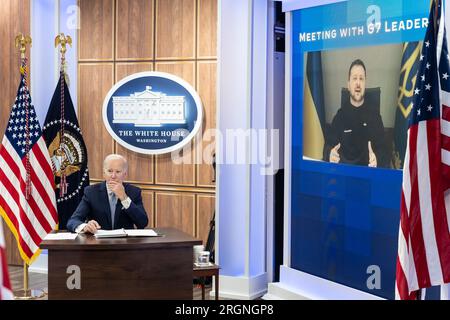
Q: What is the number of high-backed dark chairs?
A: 1